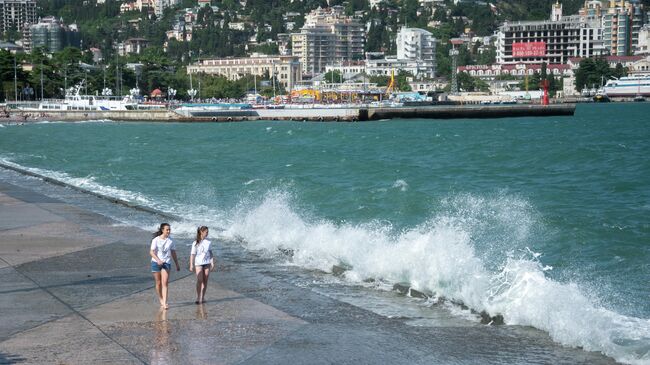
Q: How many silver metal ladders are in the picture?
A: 0